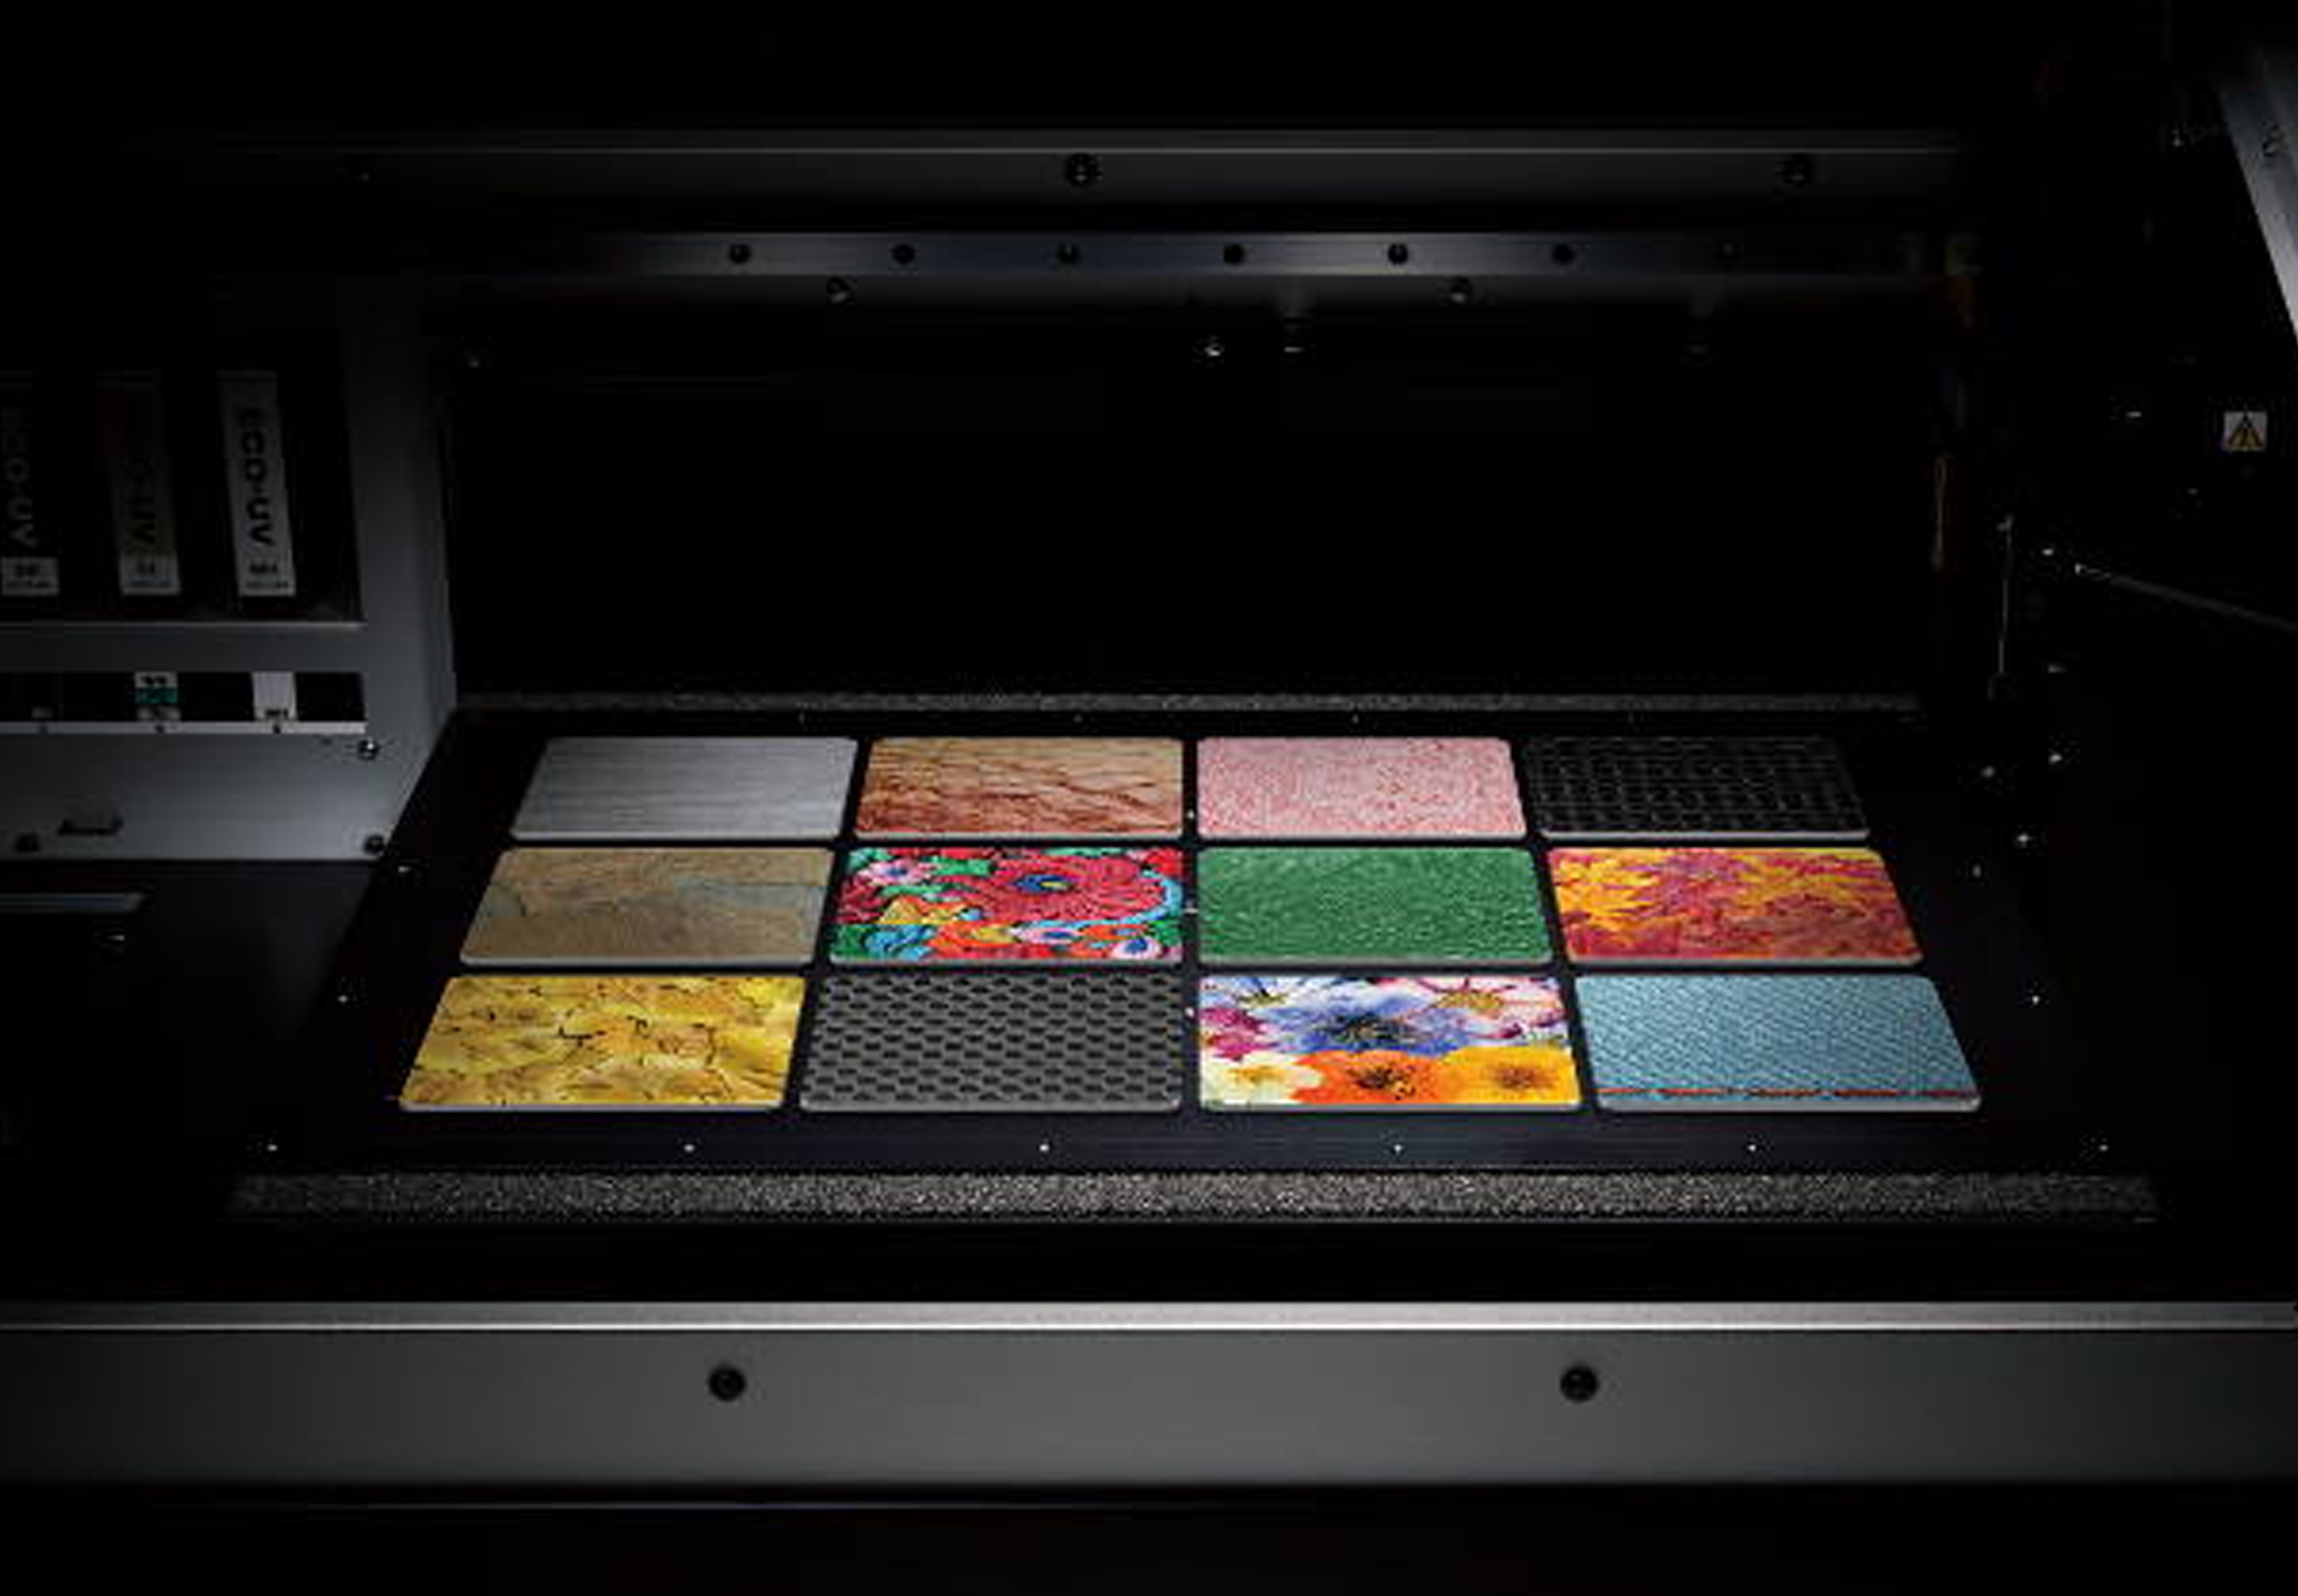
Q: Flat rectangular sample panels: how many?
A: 12